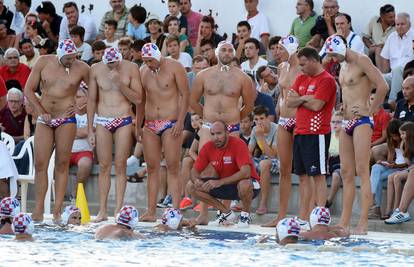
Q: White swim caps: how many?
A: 13